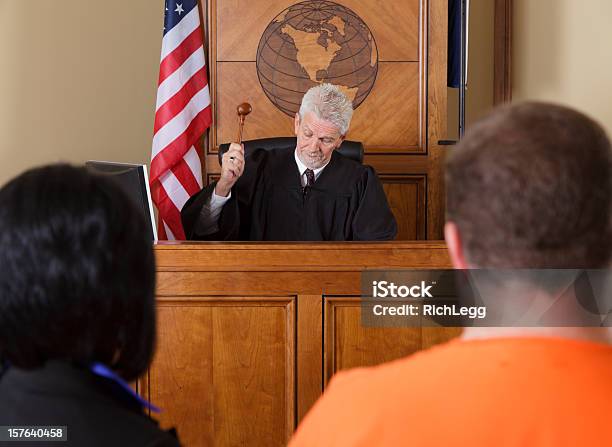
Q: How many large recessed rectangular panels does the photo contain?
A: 2